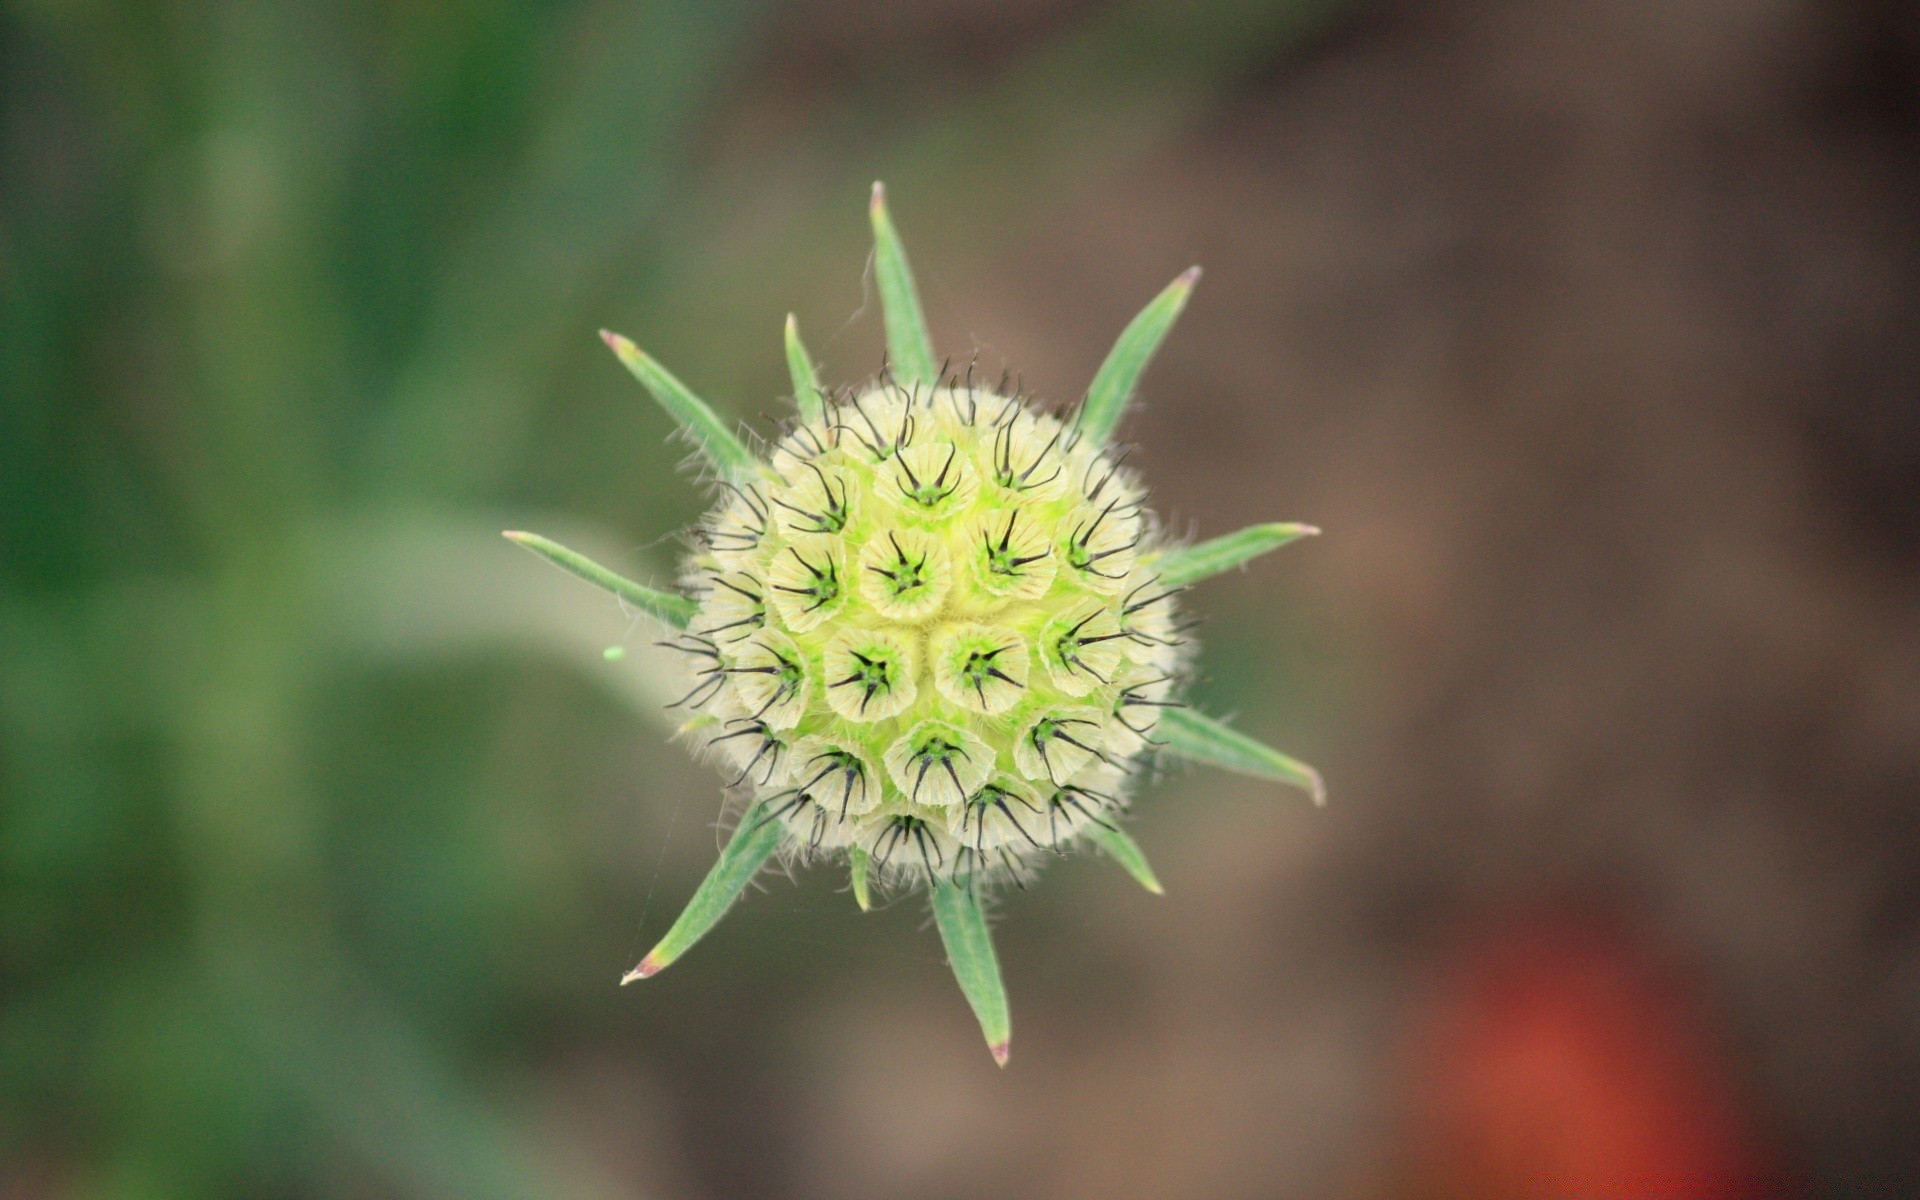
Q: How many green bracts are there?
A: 11